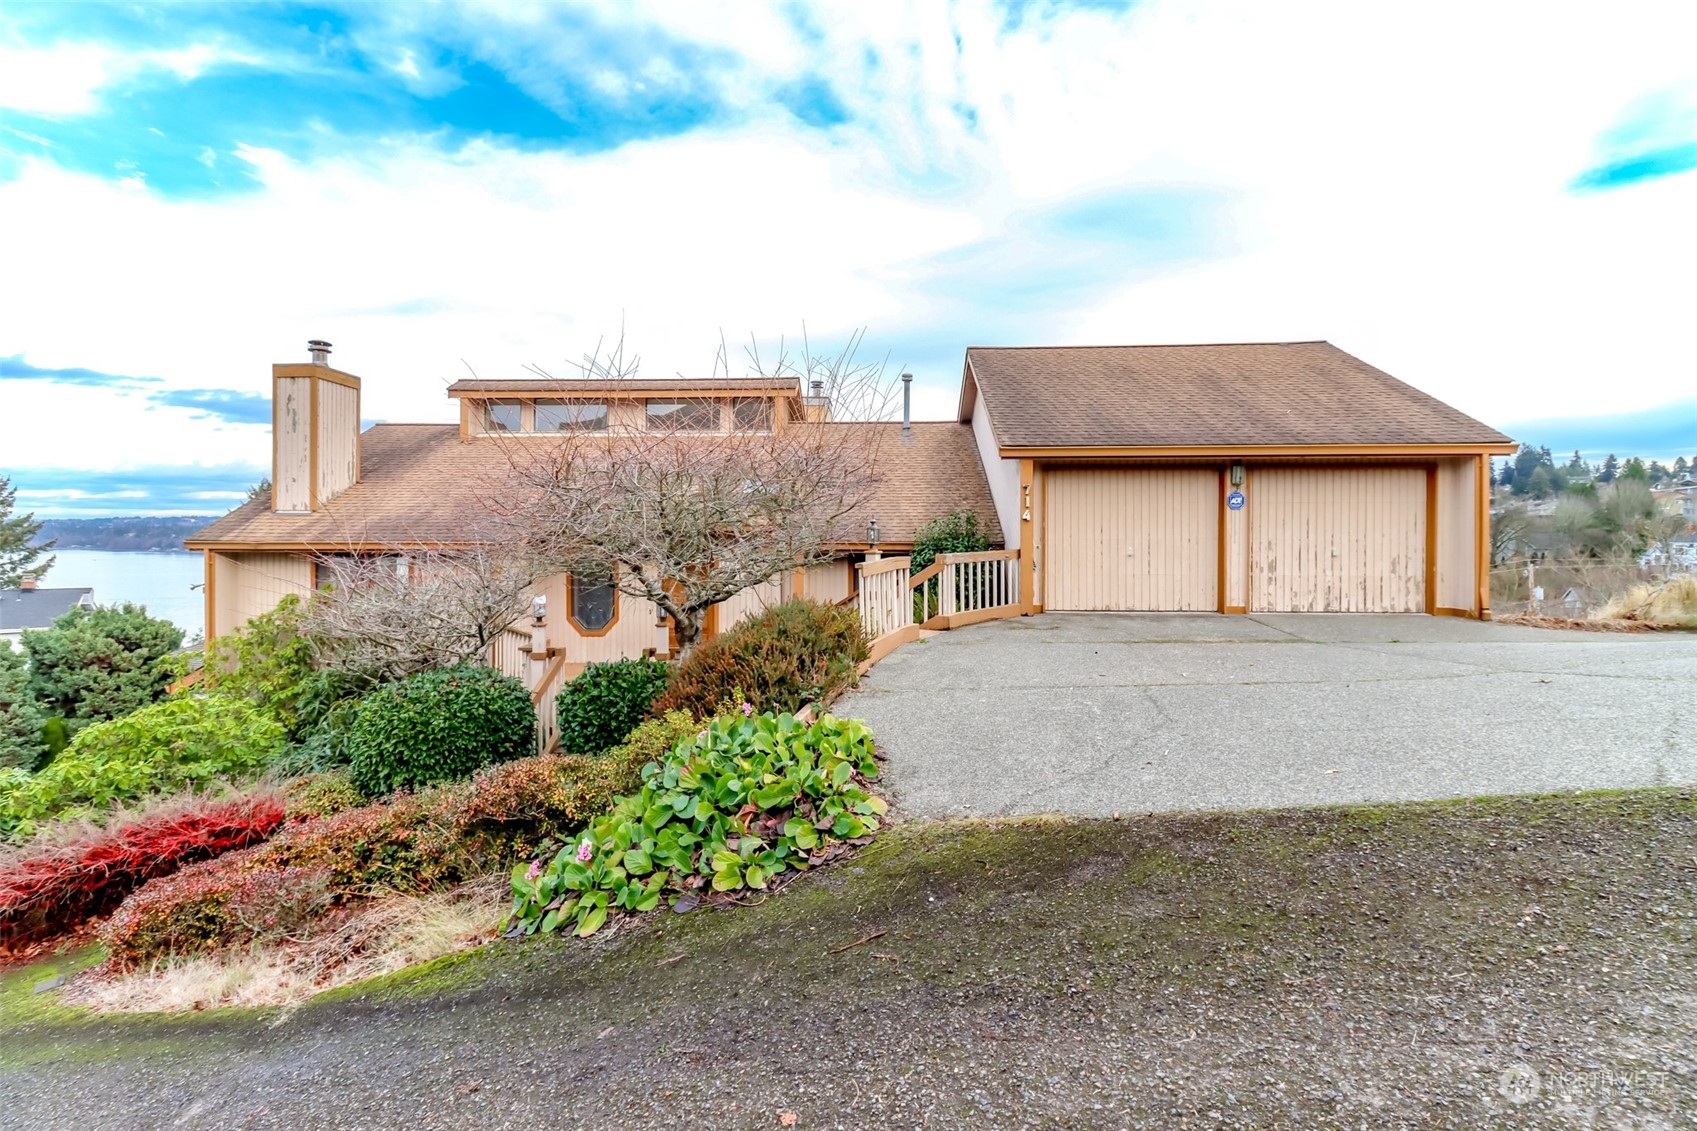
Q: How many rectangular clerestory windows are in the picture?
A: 4